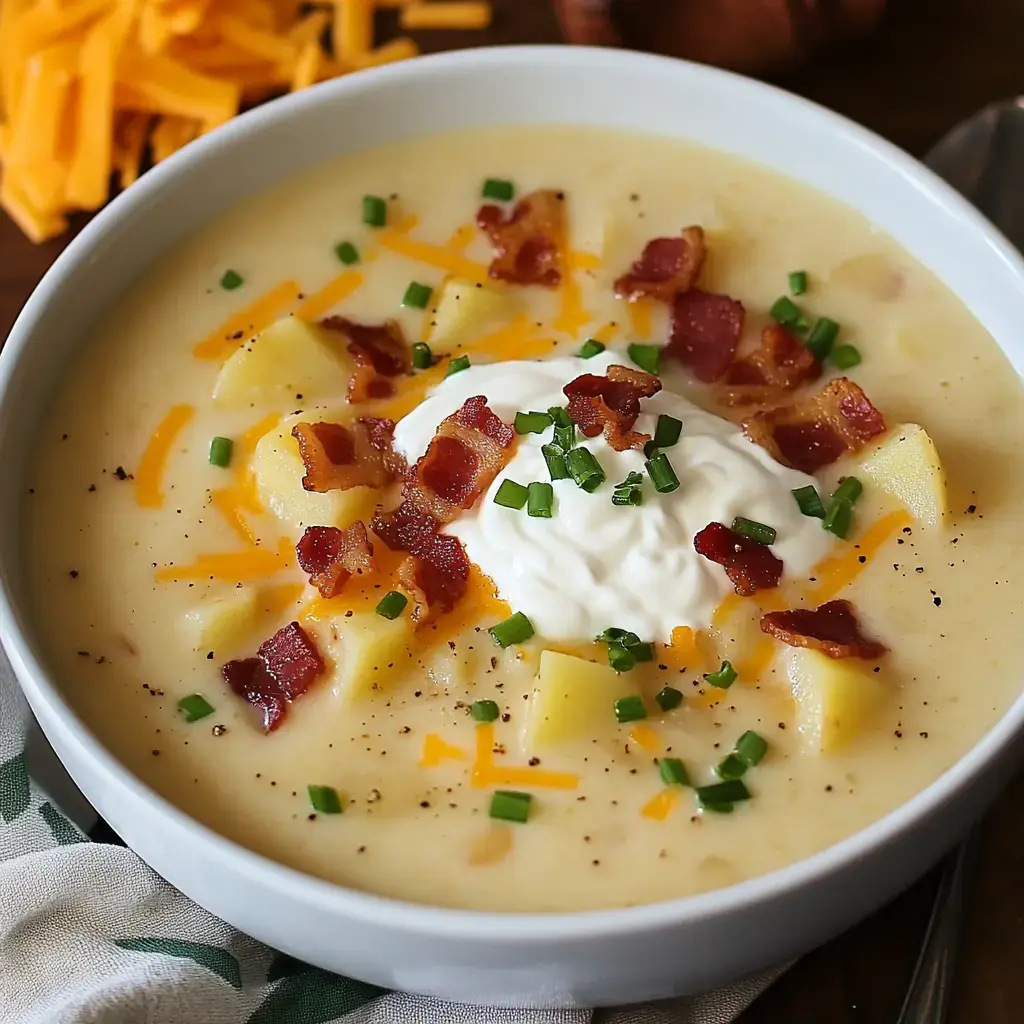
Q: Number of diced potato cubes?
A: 8